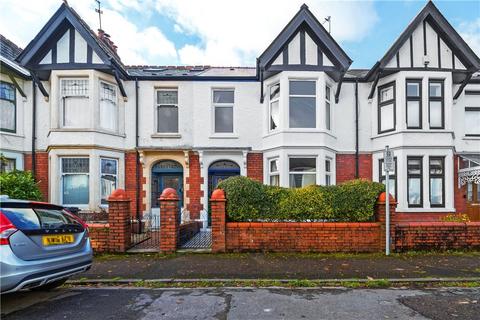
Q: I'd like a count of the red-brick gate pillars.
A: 4